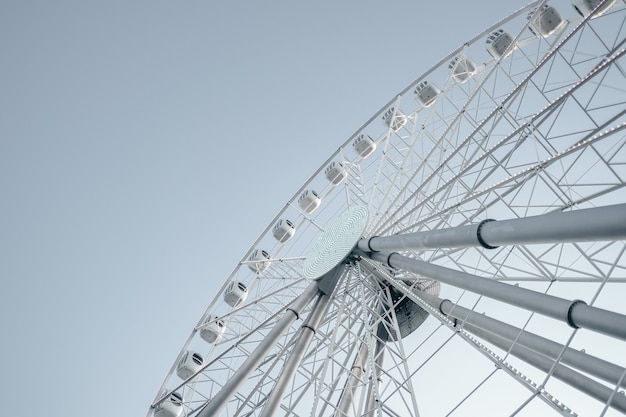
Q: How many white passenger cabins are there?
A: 15